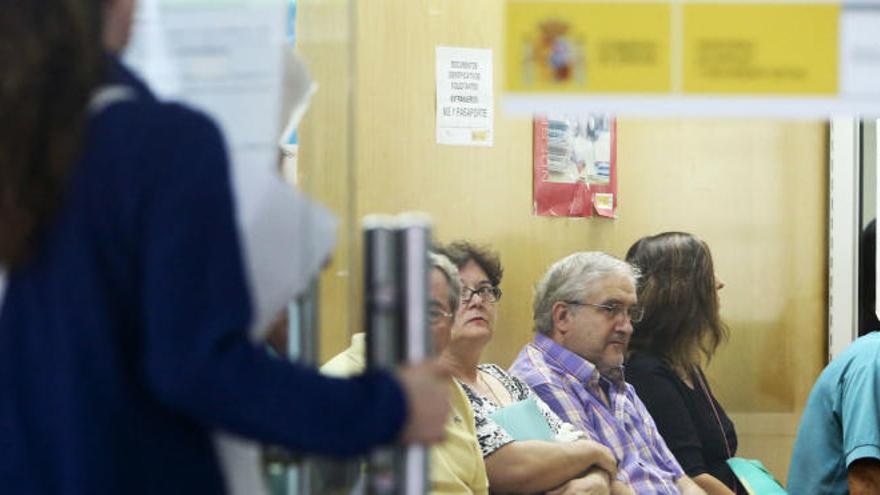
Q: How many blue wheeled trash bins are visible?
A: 0